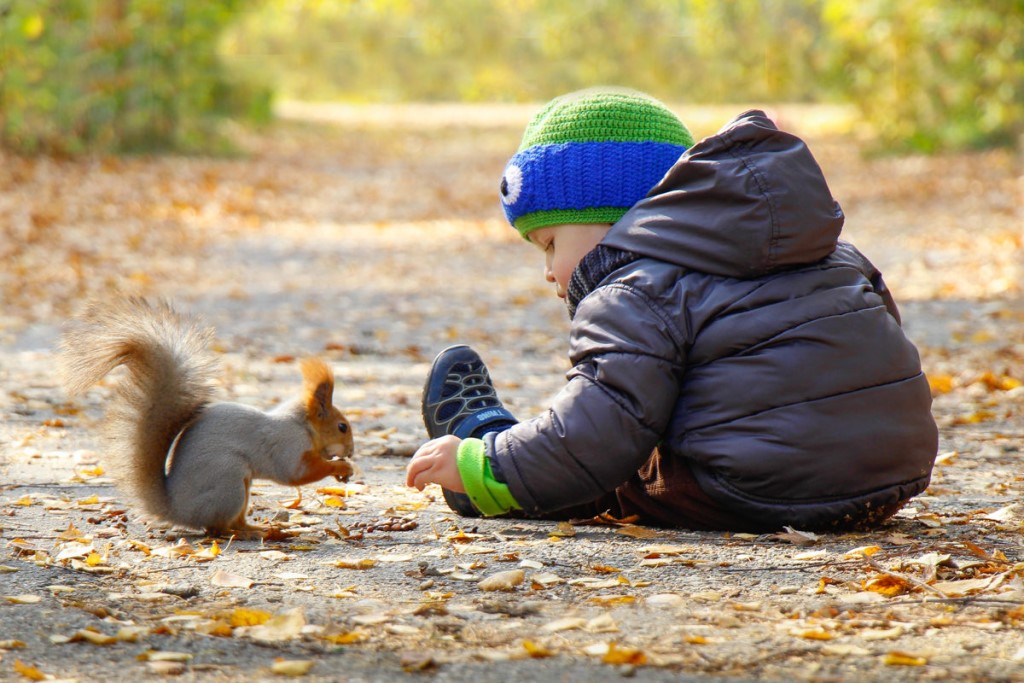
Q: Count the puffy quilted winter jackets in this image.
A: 1